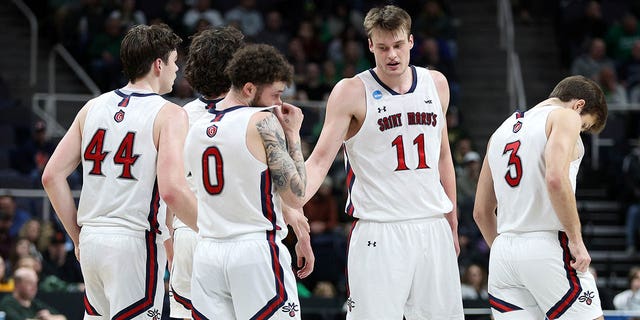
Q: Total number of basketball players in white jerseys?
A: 5